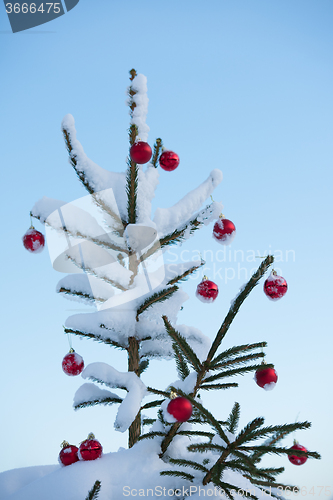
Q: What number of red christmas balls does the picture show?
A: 12